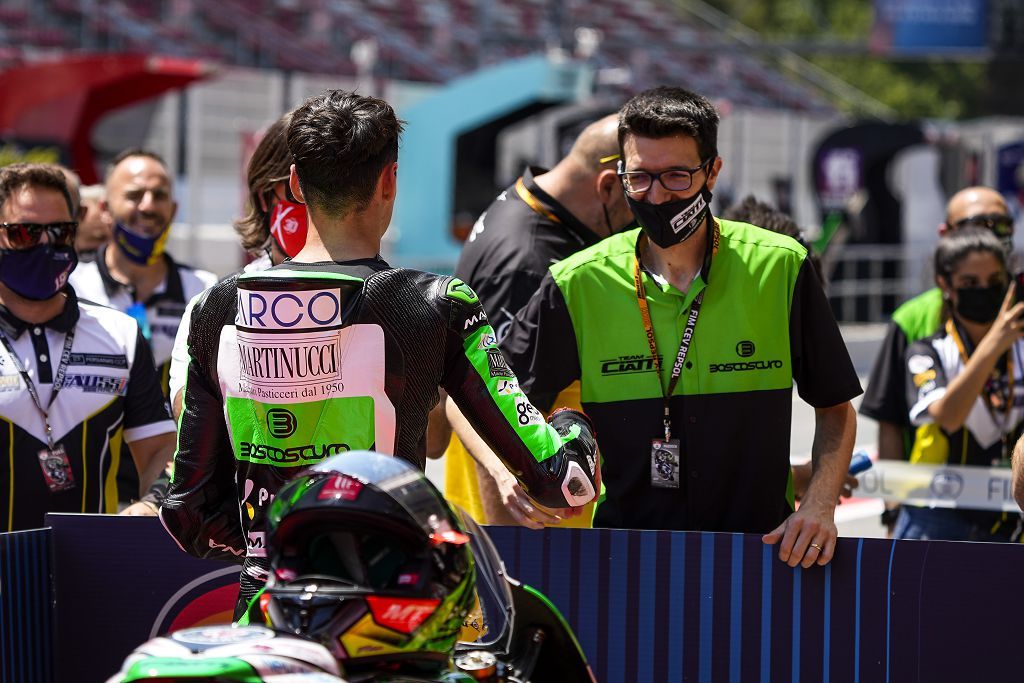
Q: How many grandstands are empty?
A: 1